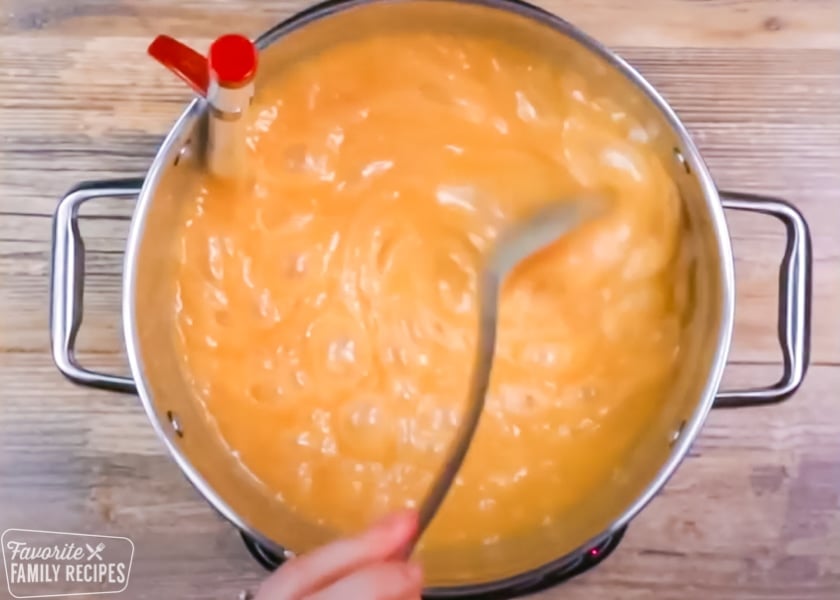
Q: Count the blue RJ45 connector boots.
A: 0